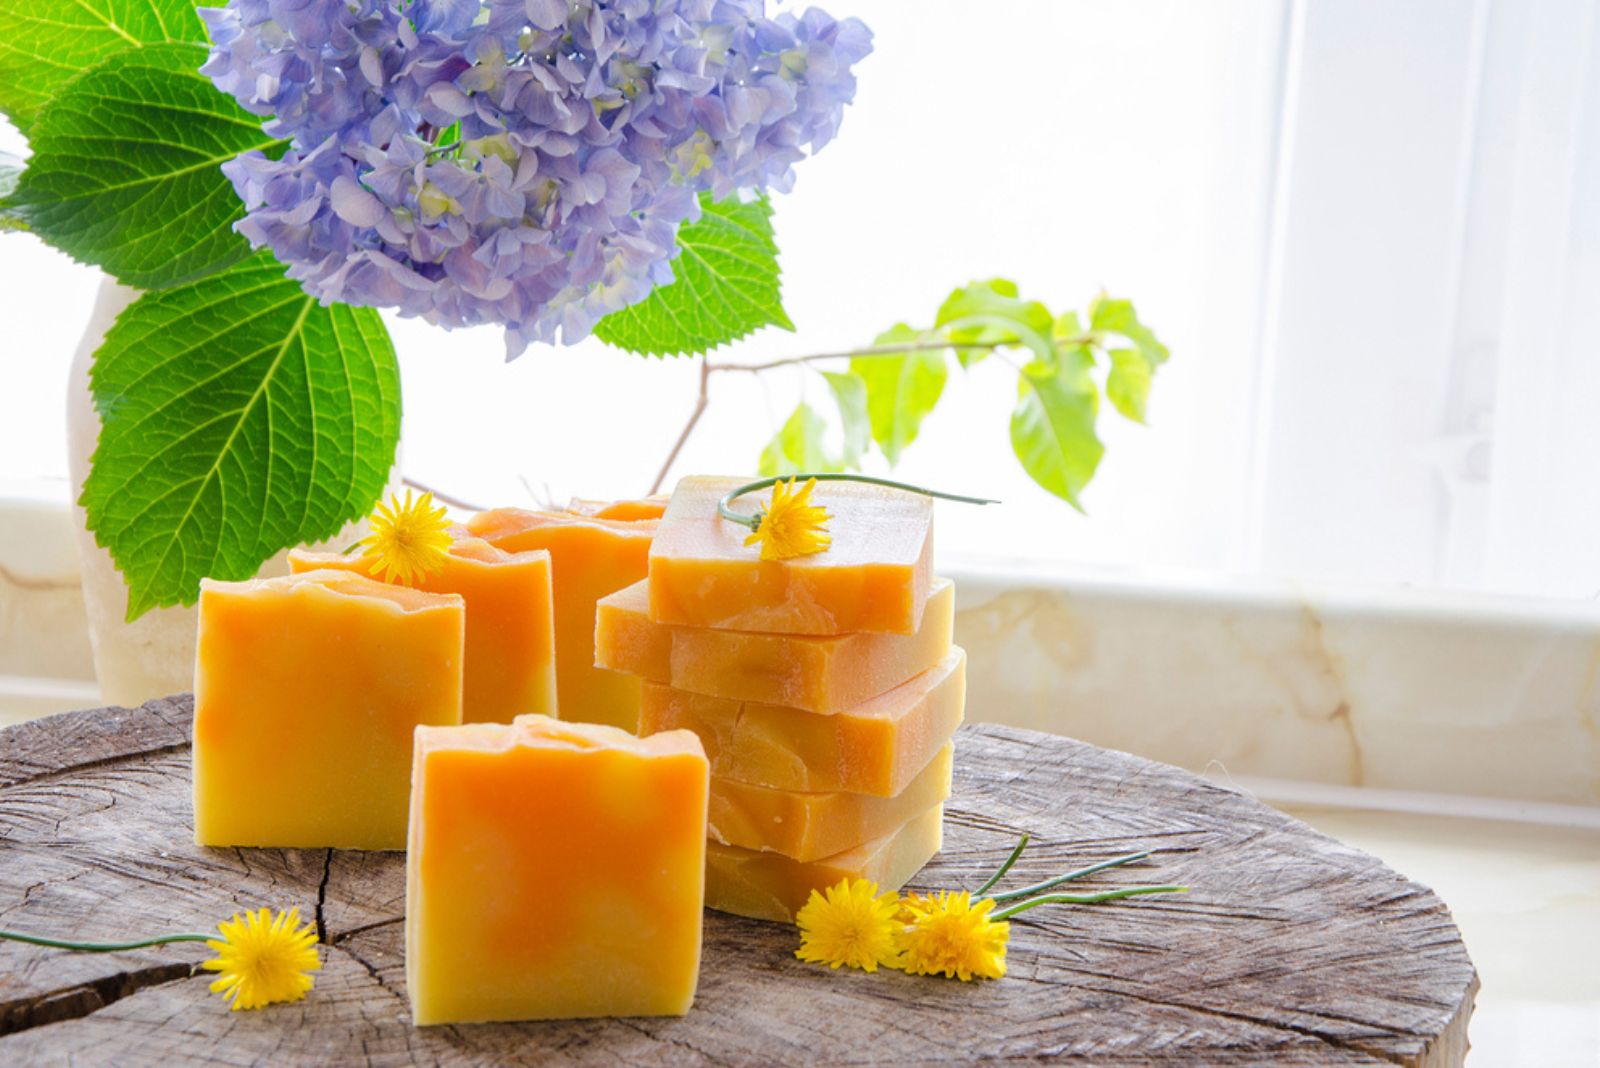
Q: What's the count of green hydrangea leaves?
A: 4